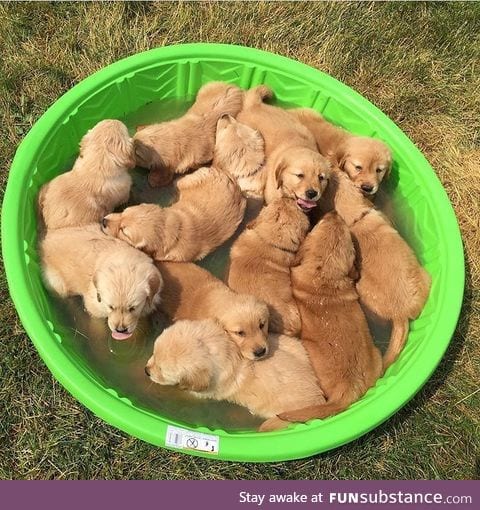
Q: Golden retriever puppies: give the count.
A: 12